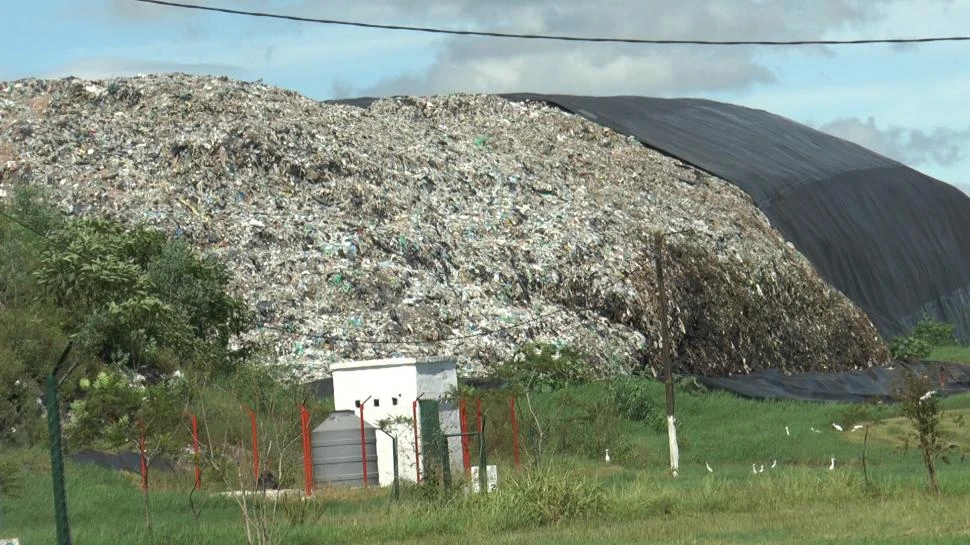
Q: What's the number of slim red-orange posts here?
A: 9